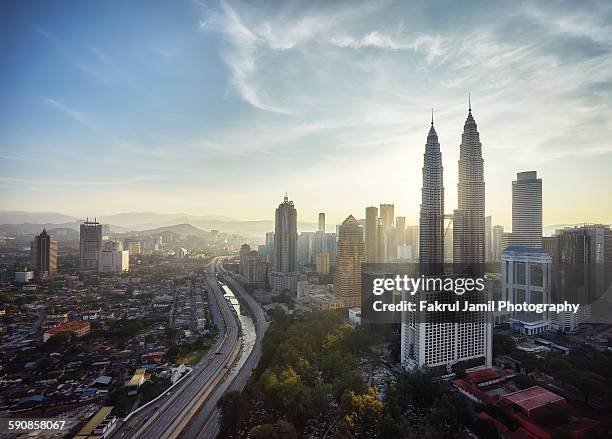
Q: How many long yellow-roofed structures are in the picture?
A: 2